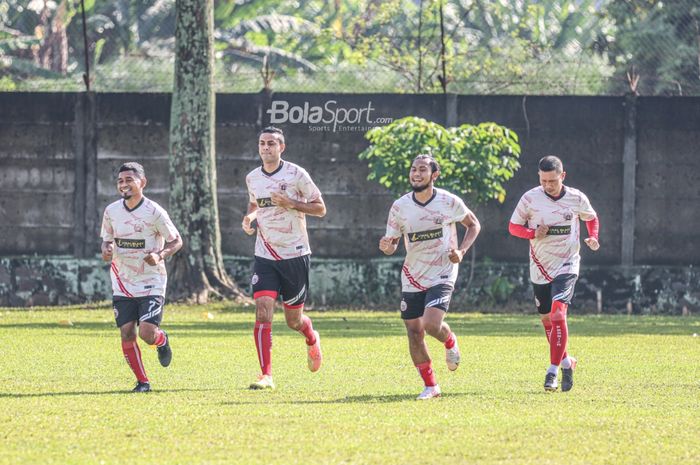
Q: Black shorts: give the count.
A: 4